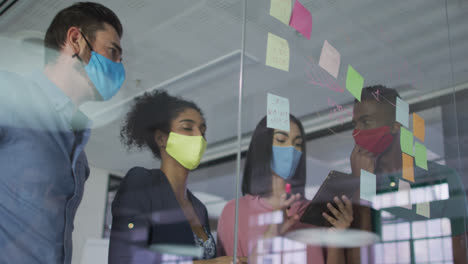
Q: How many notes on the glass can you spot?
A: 14